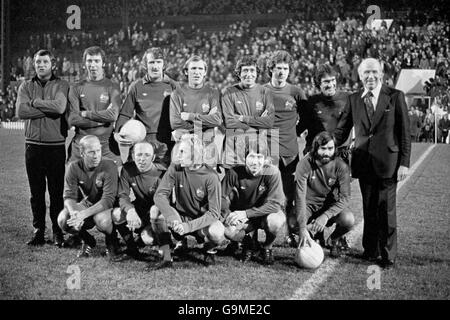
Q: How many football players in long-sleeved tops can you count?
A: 11